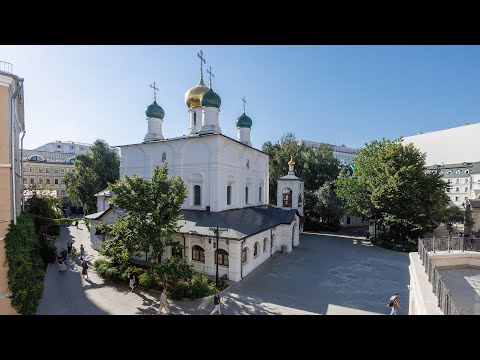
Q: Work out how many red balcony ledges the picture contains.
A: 0